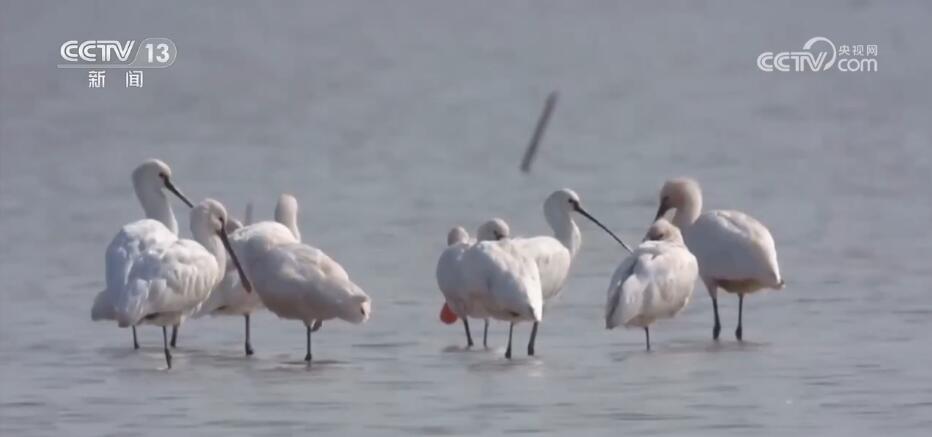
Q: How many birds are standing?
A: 9